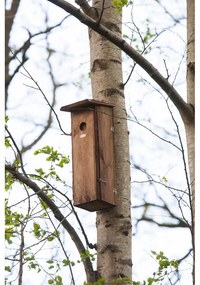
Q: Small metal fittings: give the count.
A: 3